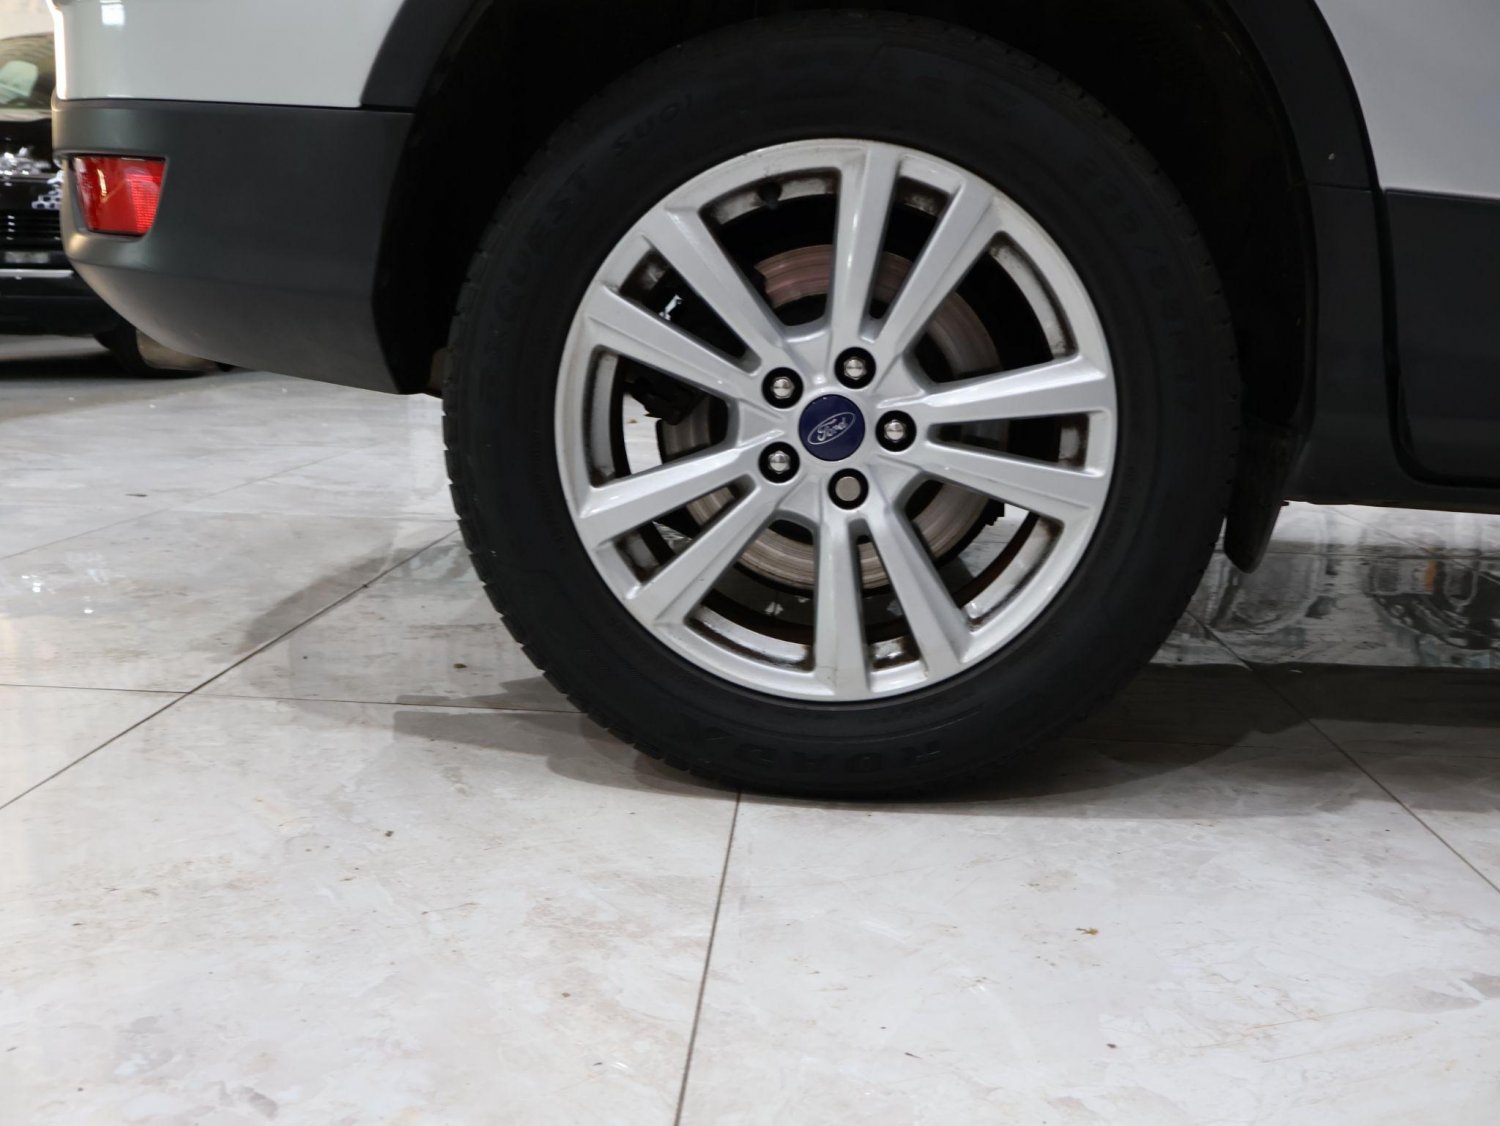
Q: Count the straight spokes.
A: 10